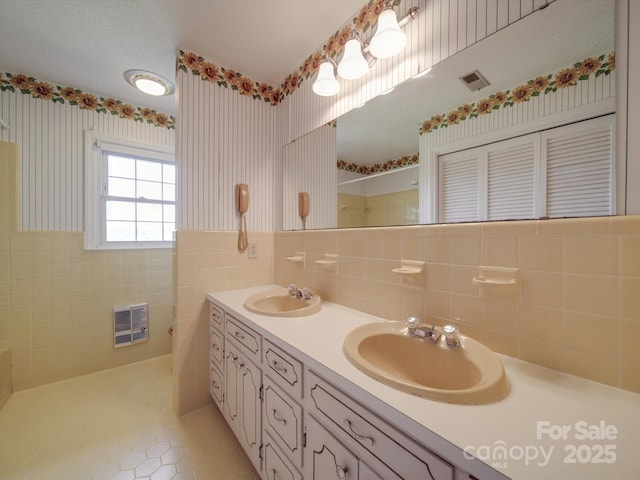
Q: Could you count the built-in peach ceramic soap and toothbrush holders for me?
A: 4